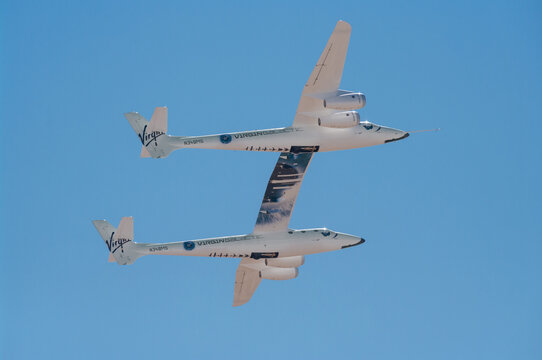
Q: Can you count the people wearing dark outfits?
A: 0